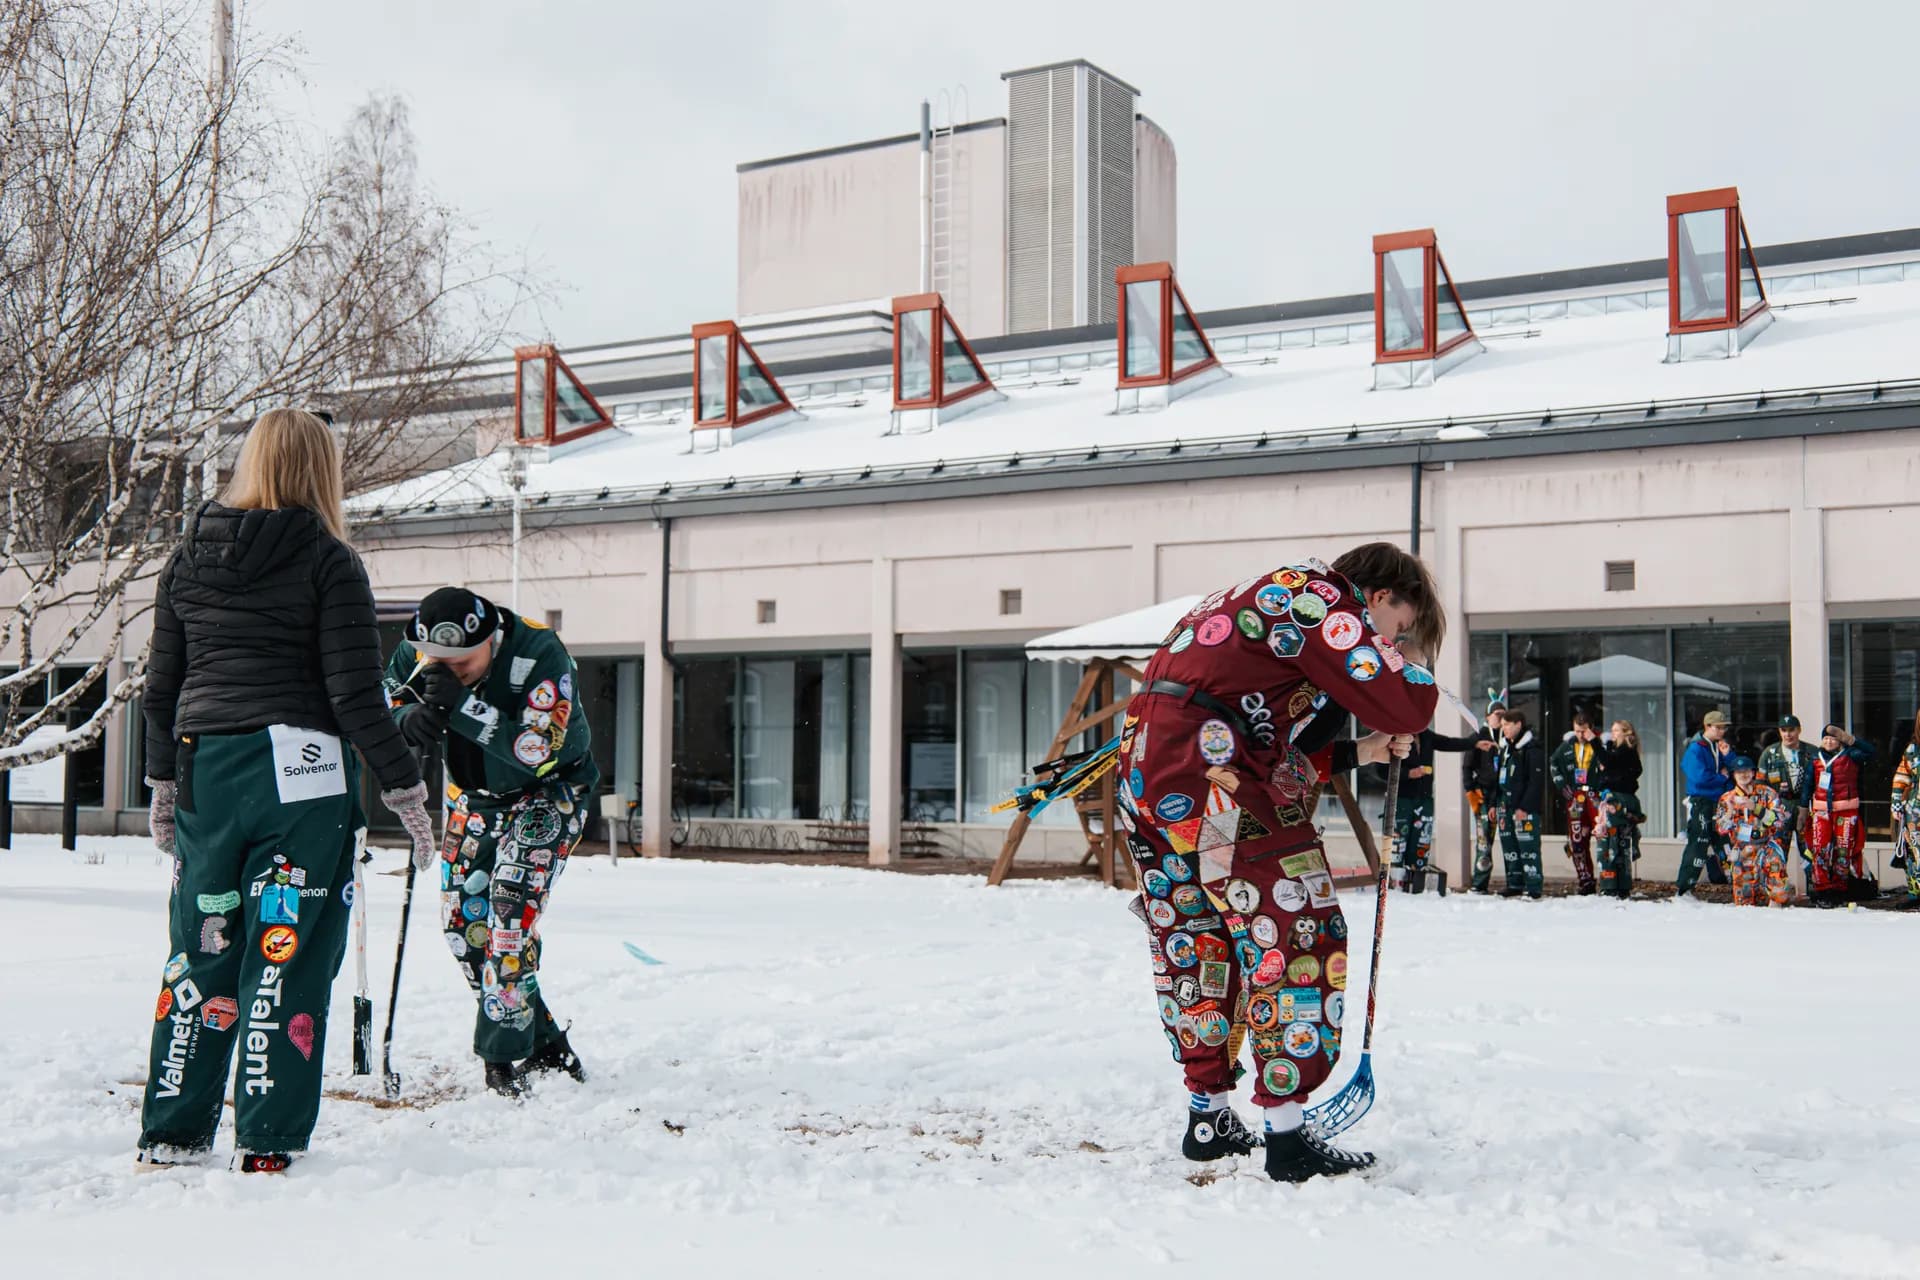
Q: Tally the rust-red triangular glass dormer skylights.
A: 6